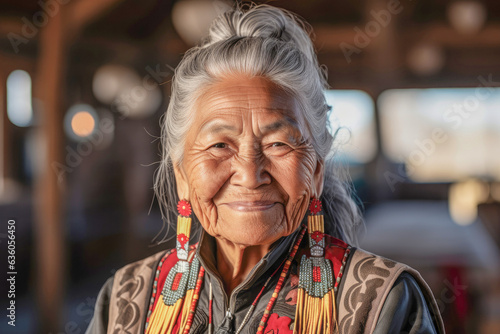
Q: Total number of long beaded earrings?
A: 2